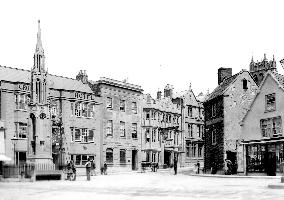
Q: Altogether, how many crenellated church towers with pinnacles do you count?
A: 1